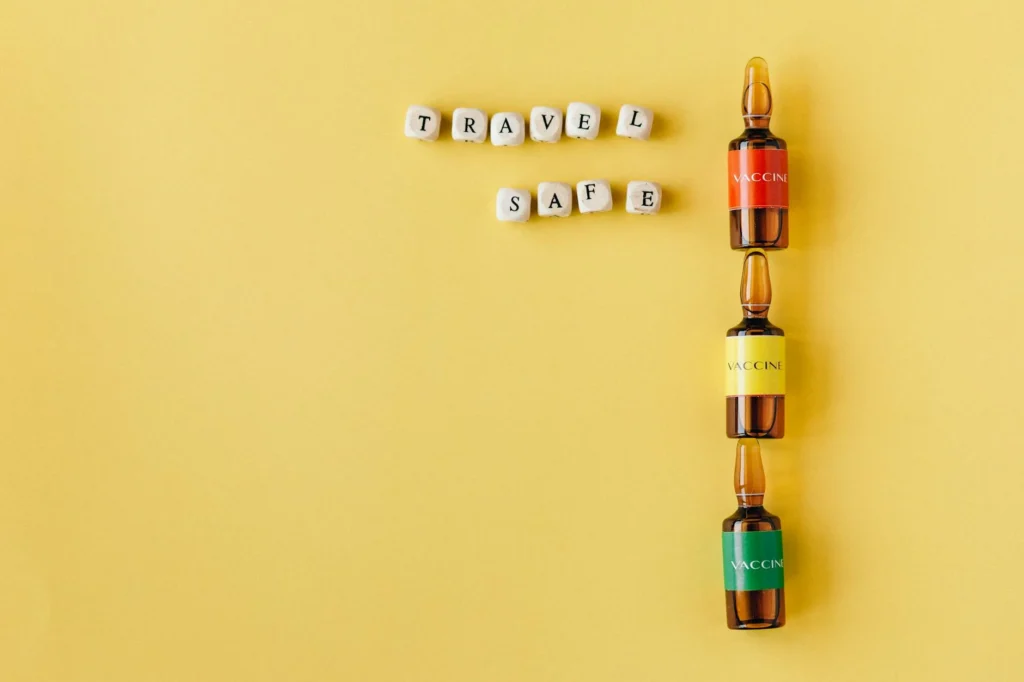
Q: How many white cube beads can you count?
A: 10